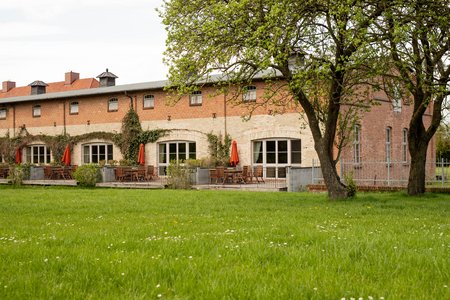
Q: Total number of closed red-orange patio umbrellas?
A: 4